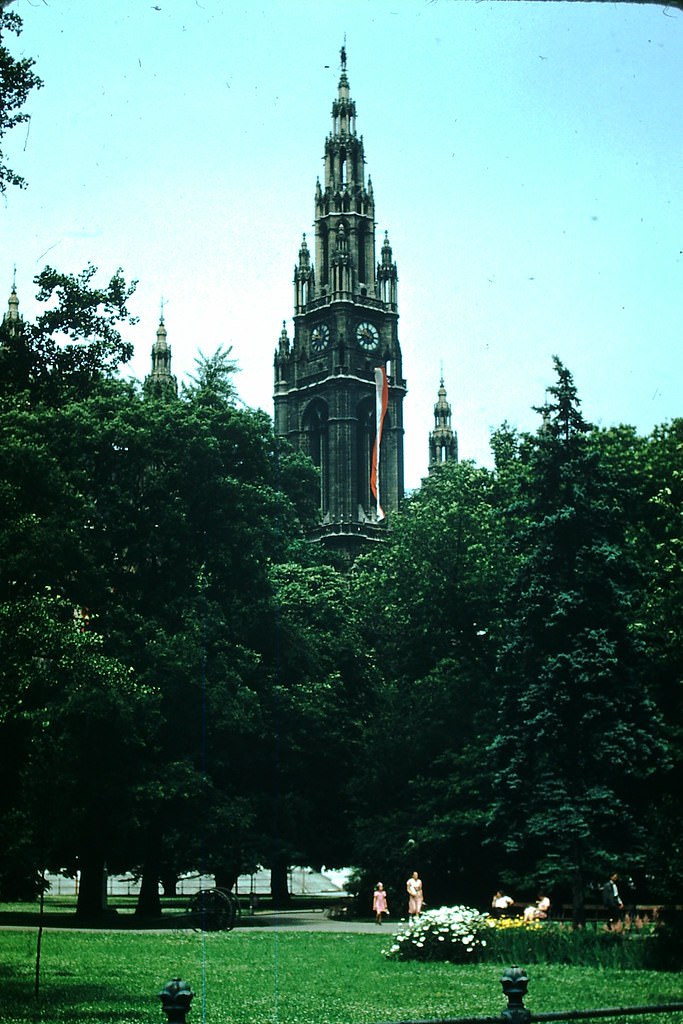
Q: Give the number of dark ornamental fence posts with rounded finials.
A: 2